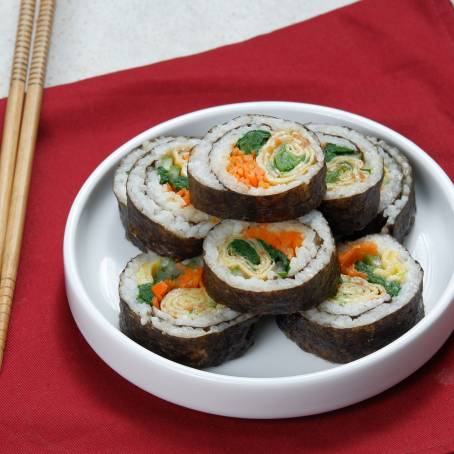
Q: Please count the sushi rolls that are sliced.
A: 8